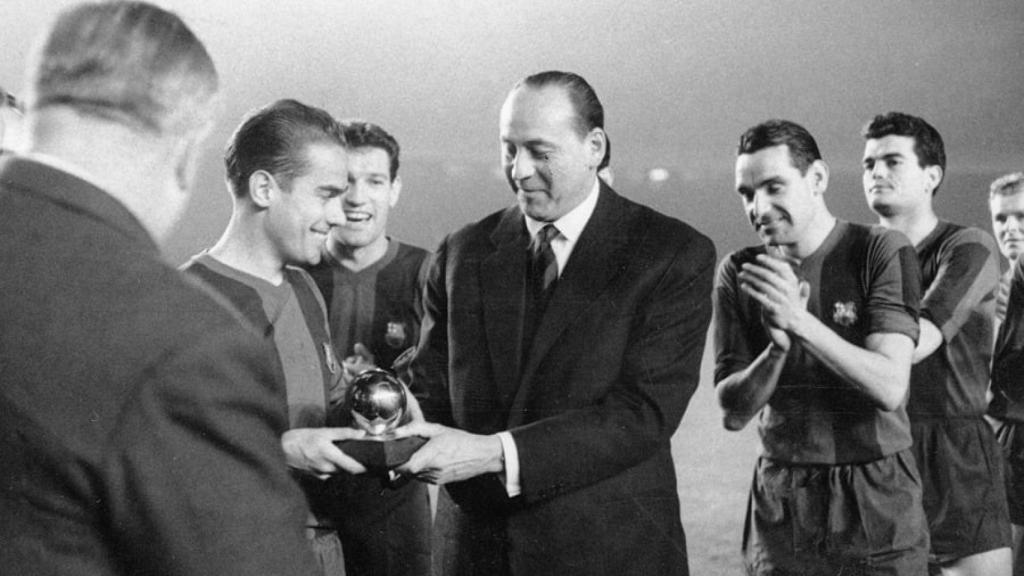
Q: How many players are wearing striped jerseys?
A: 4